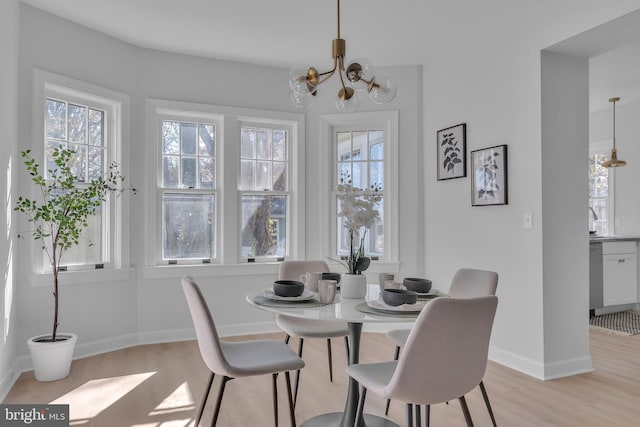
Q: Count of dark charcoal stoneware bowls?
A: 4